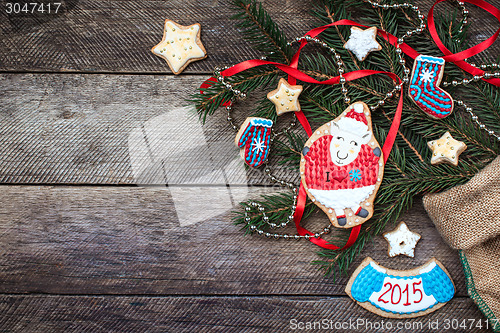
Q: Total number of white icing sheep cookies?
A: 1